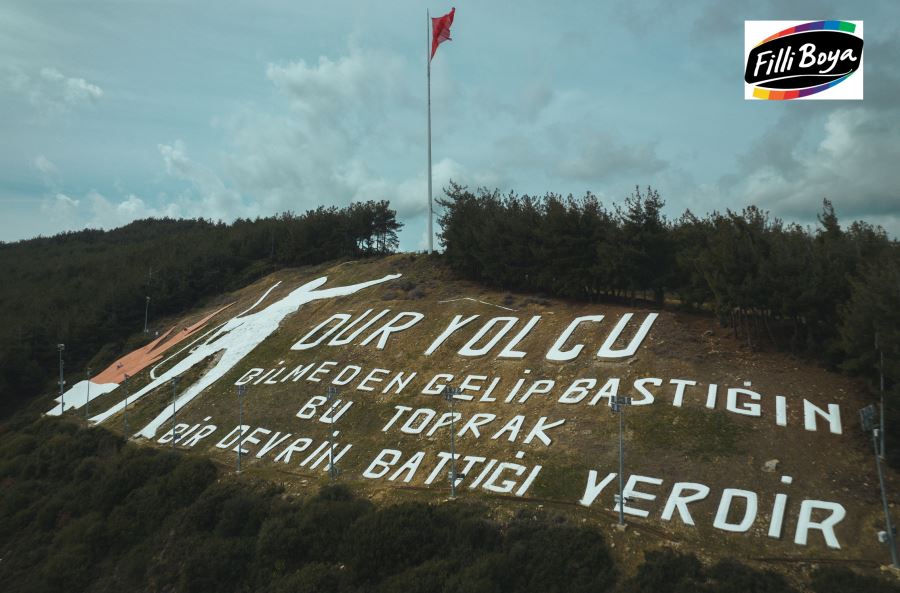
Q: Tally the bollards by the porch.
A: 0